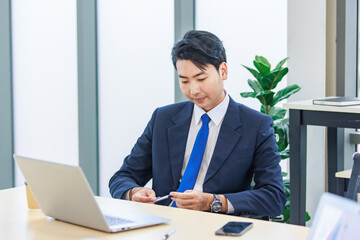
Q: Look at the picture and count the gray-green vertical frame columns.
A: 3